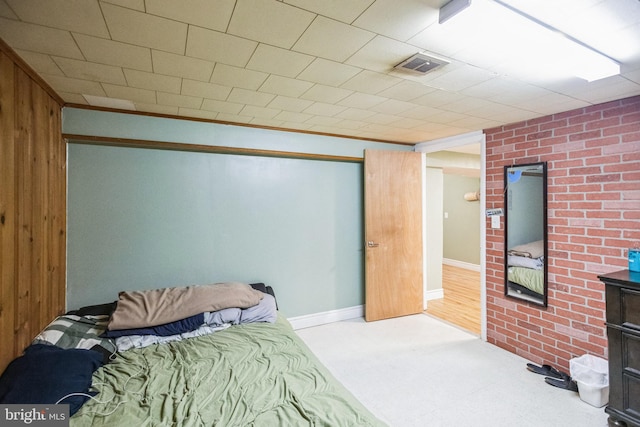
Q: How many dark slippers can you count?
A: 2